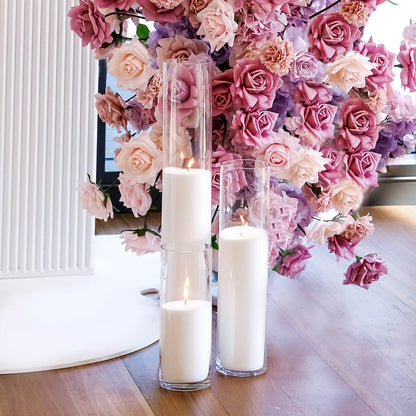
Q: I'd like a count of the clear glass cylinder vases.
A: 3